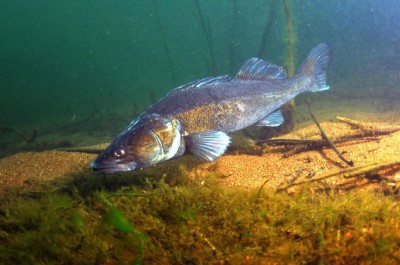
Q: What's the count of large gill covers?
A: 1